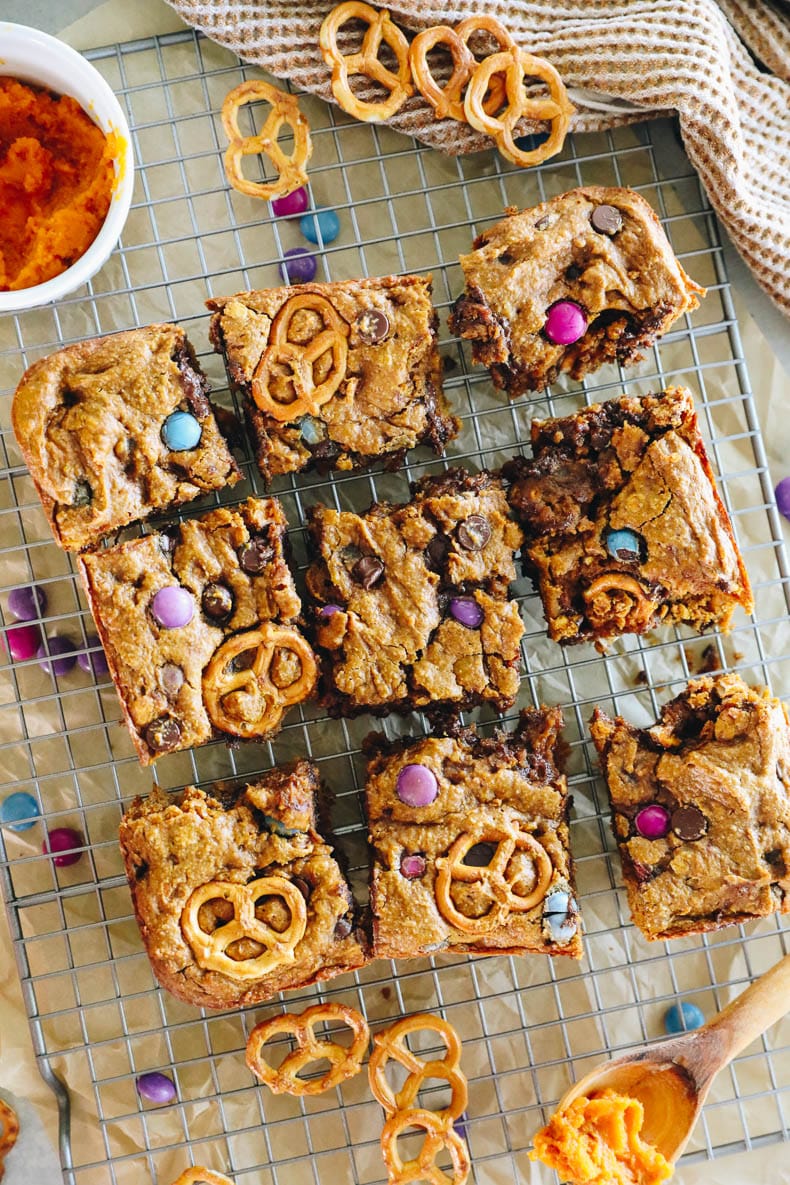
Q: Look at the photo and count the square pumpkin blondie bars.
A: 9